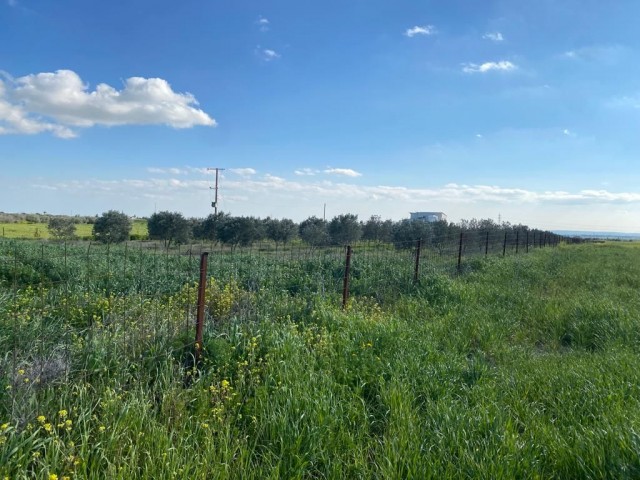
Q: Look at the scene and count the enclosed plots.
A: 1